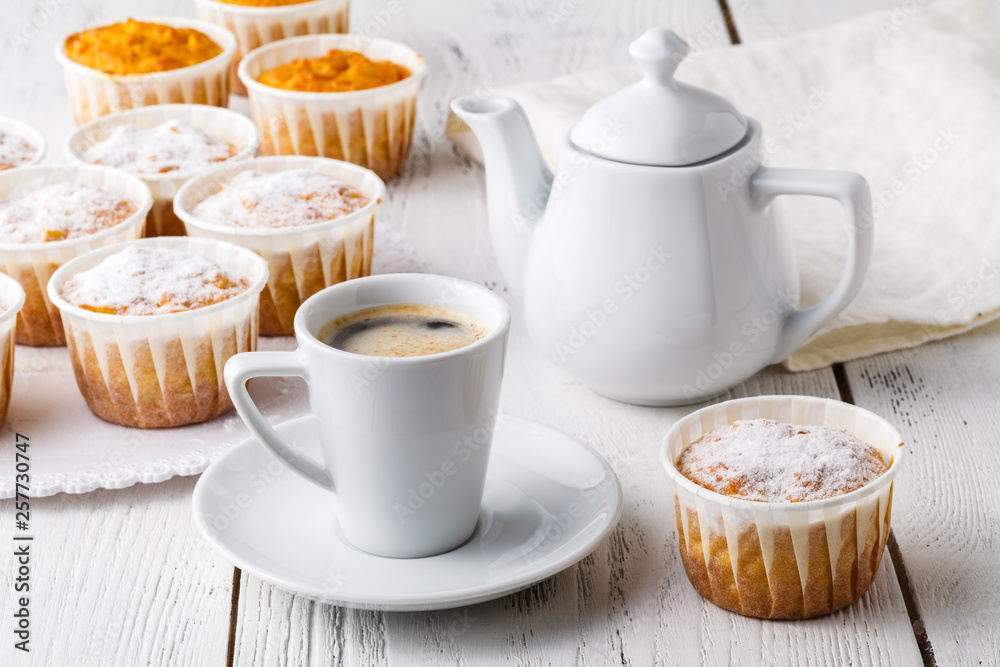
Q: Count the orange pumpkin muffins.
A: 3